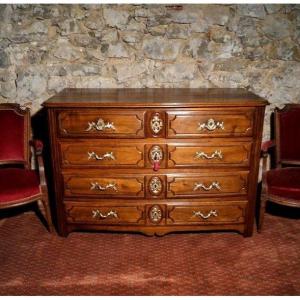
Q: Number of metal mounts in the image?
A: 12